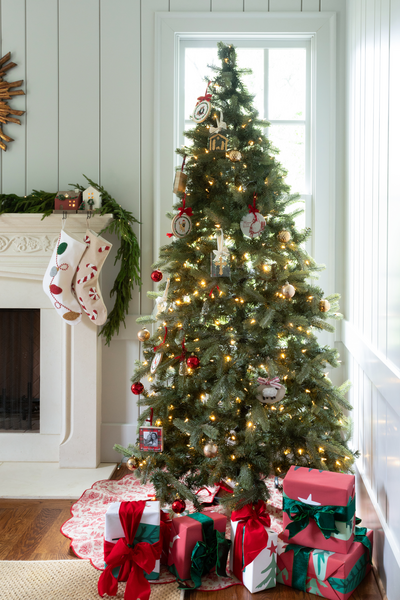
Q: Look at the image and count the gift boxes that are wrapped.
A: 5